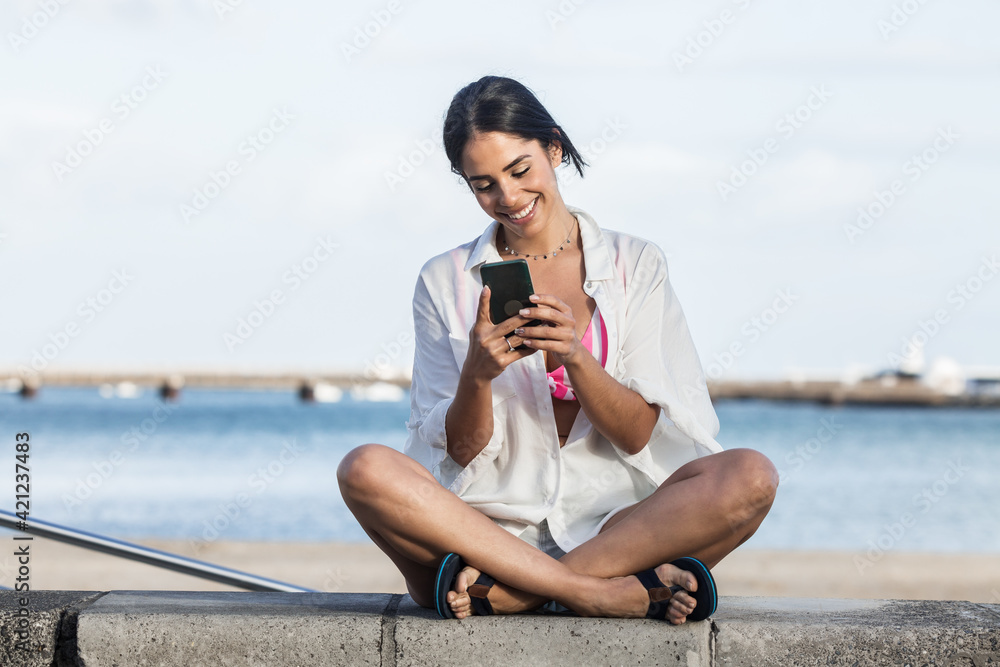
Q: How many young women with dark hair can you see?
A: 1